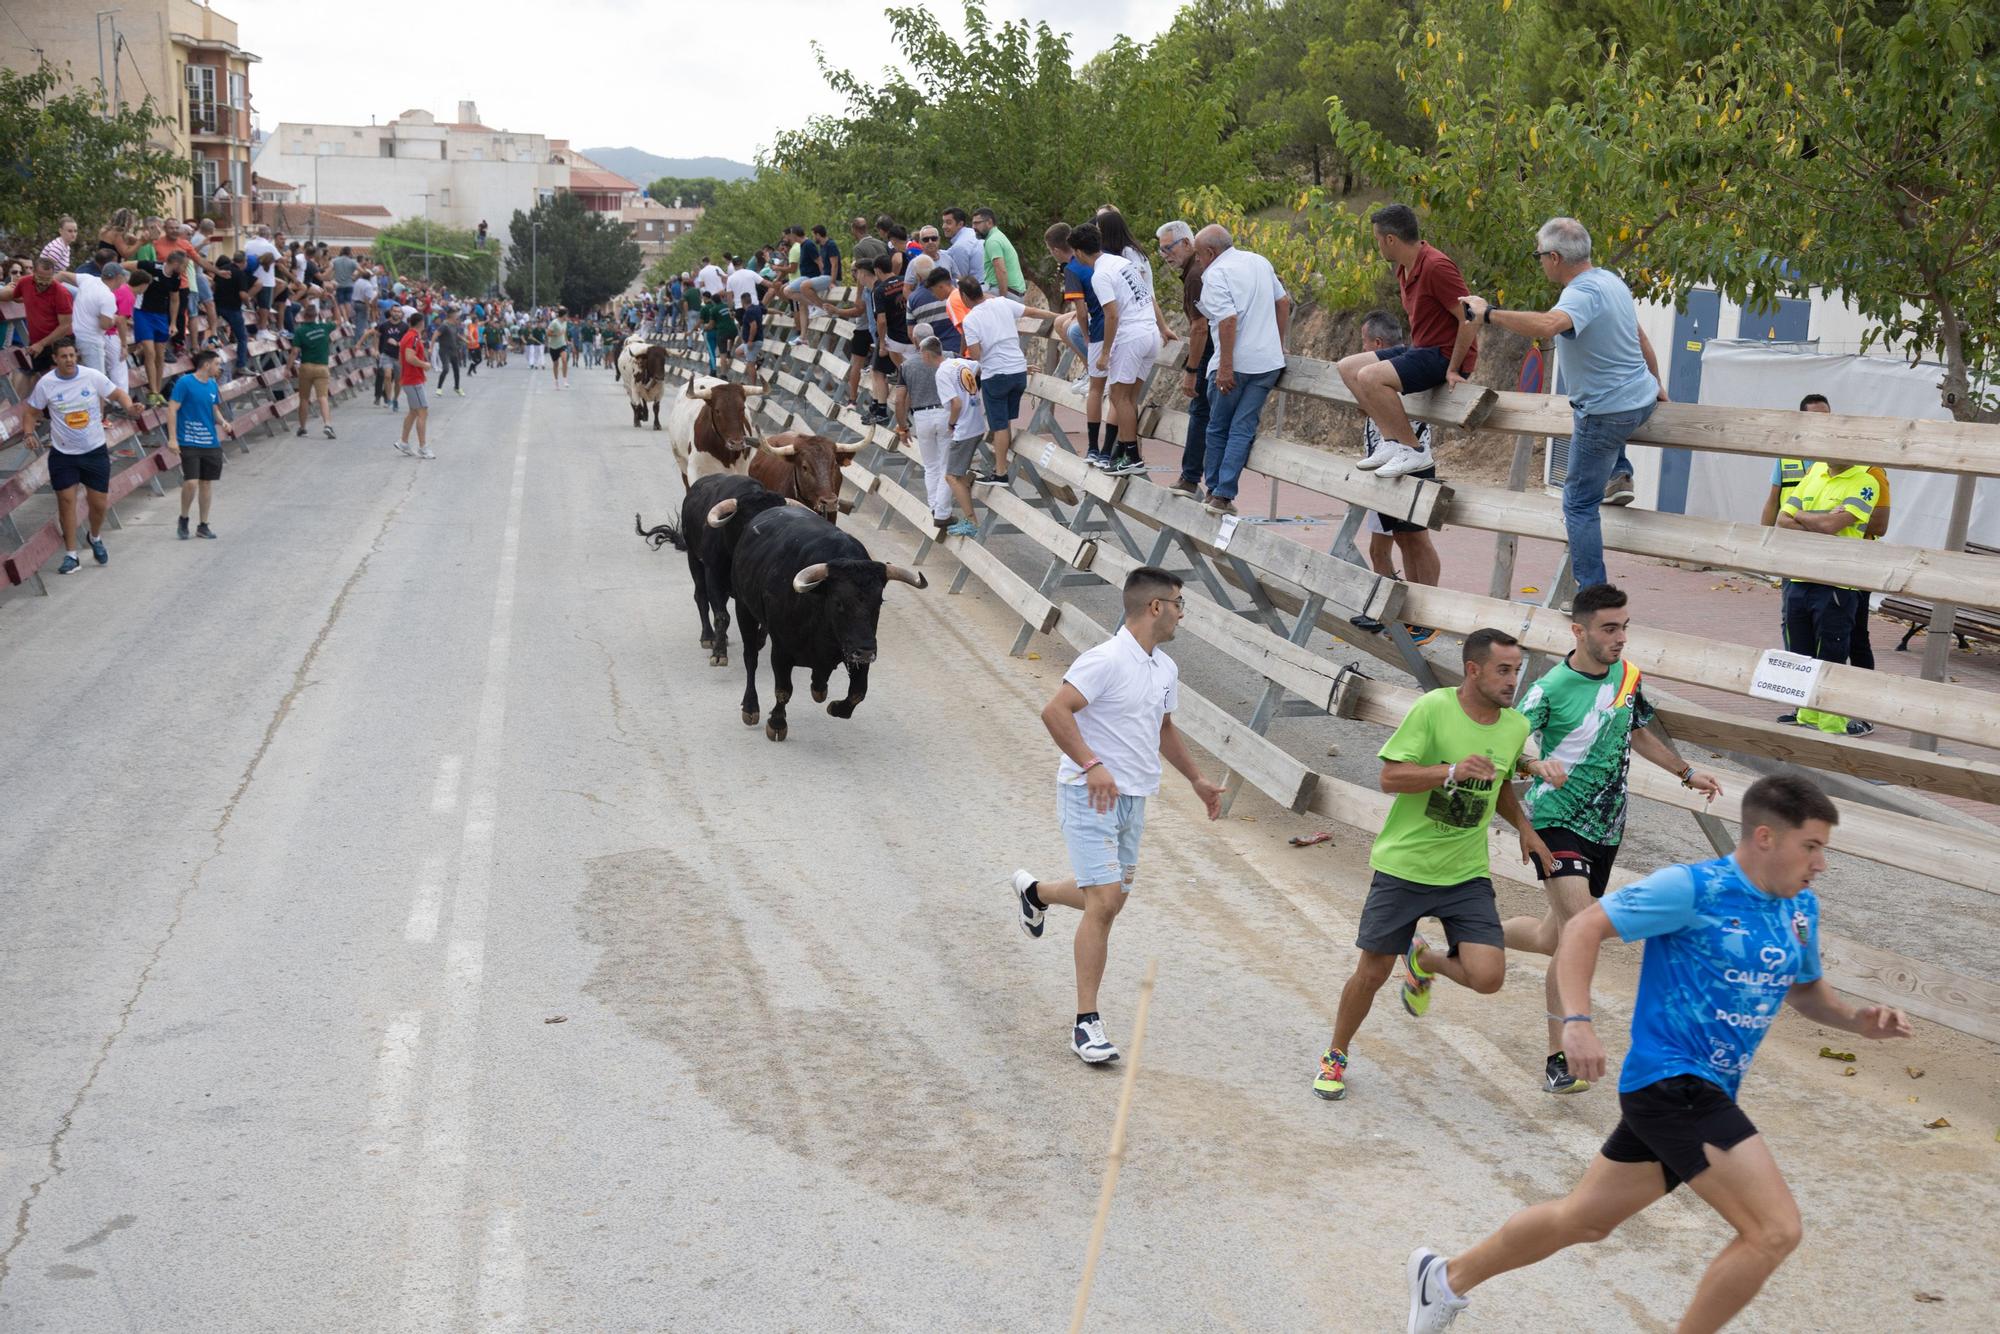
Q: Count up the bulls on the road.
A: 5